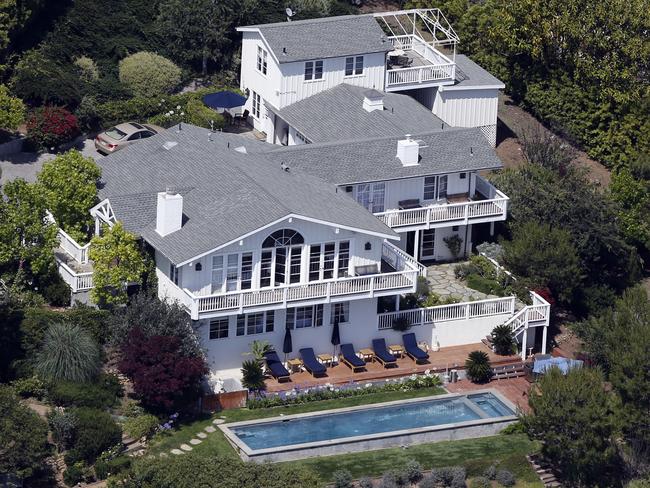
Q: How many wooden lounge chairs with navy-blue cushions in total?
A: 5